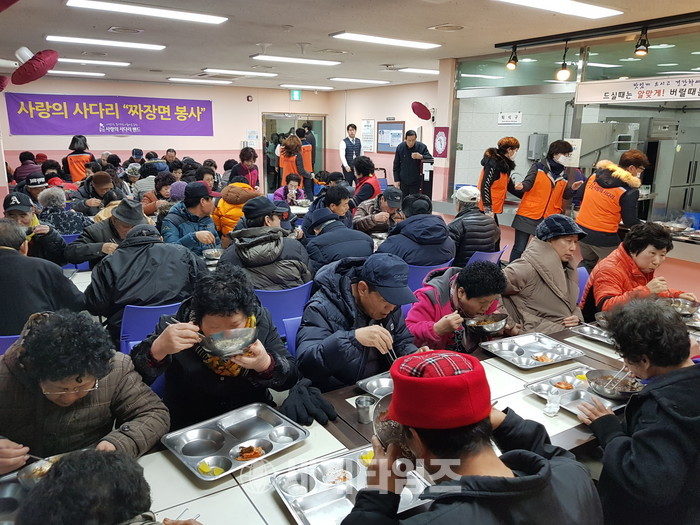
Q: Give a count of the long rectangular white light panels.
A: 12